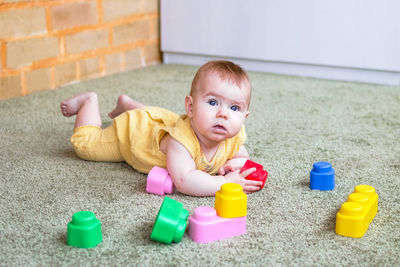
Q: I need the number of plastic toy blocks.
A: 8